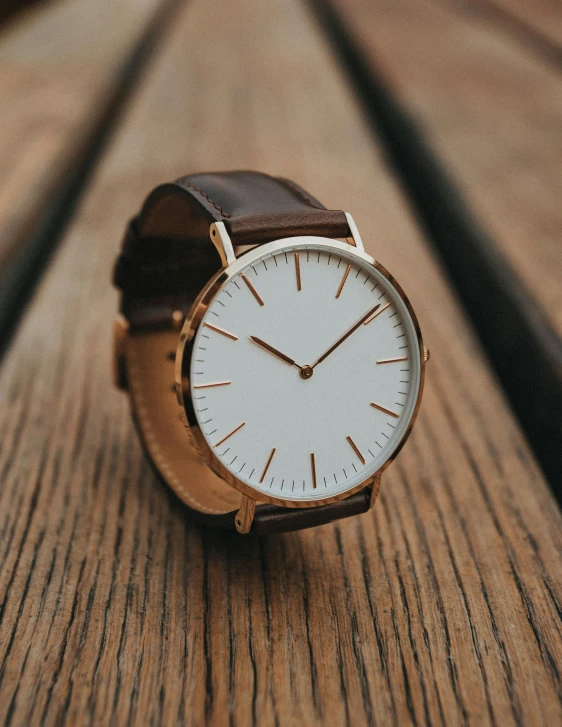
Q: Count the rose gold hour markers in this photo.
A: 12